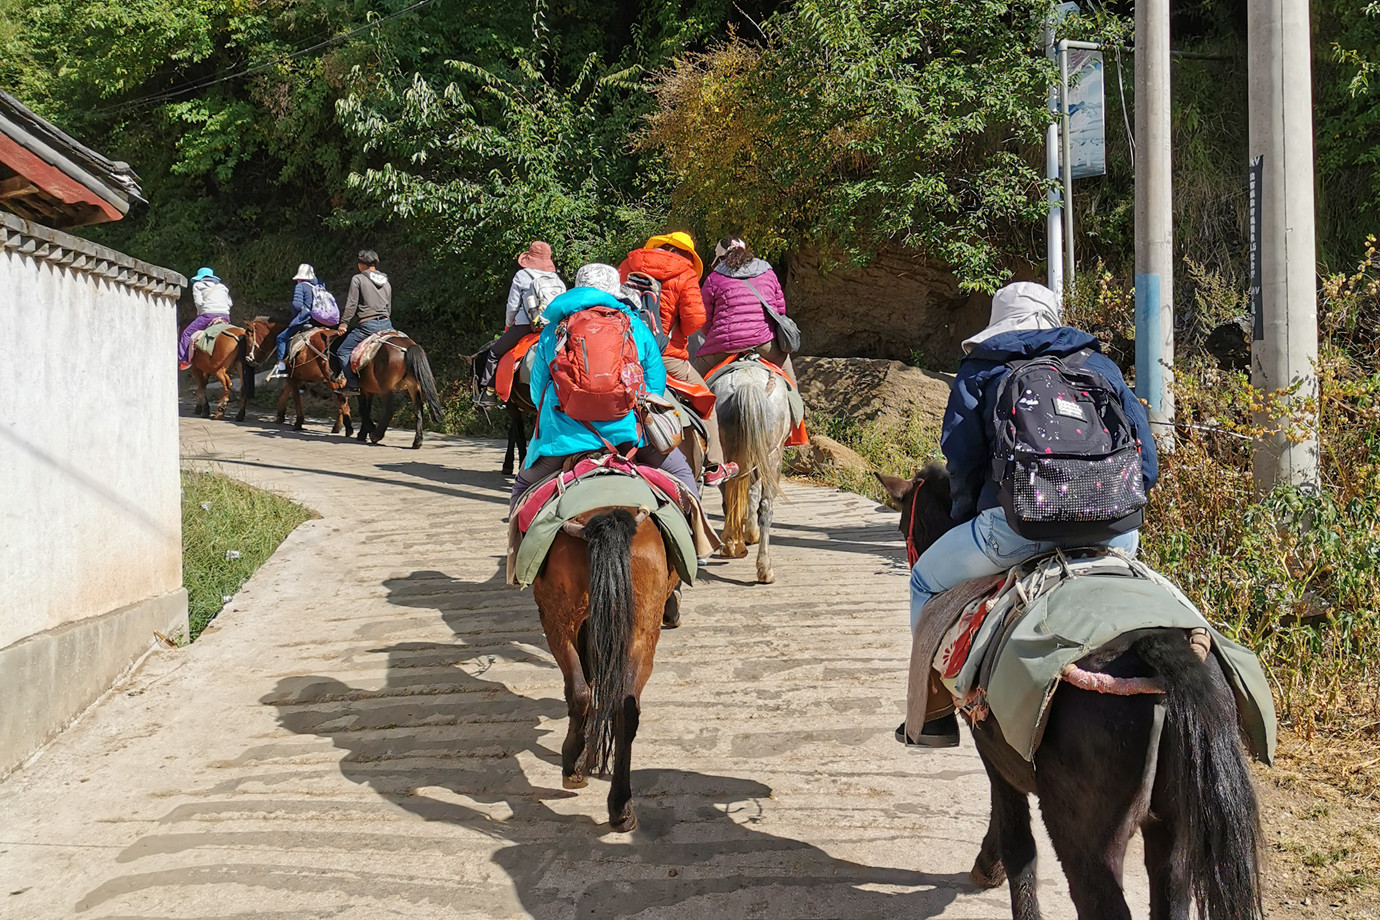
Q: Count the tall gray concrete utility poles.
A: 2